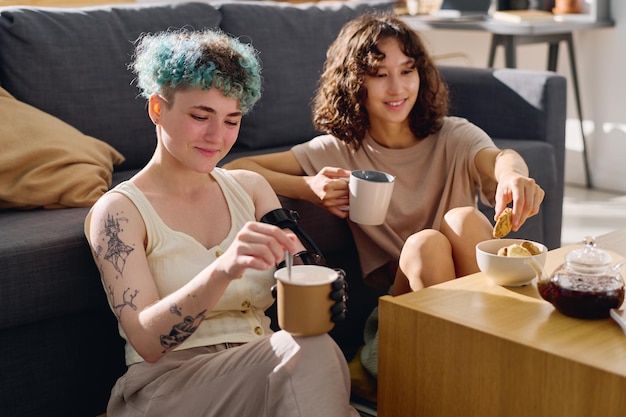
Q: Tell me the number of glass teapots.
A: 1